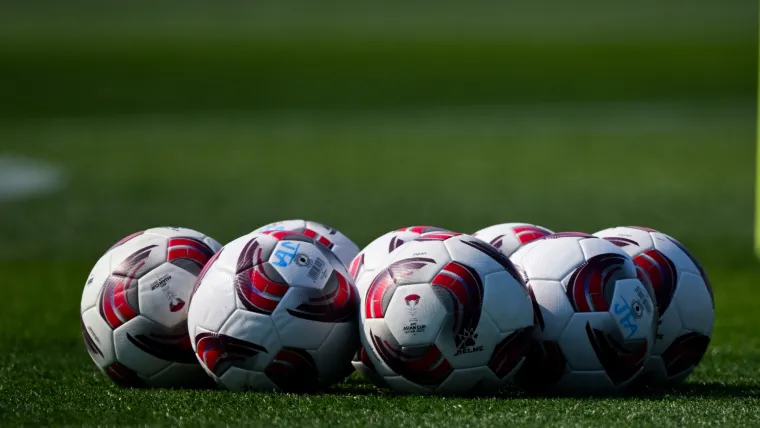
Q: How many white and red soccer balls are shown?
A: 8